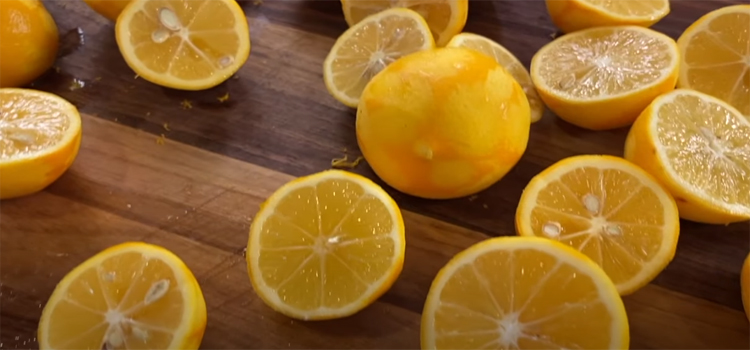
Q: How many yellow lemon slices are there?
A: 13